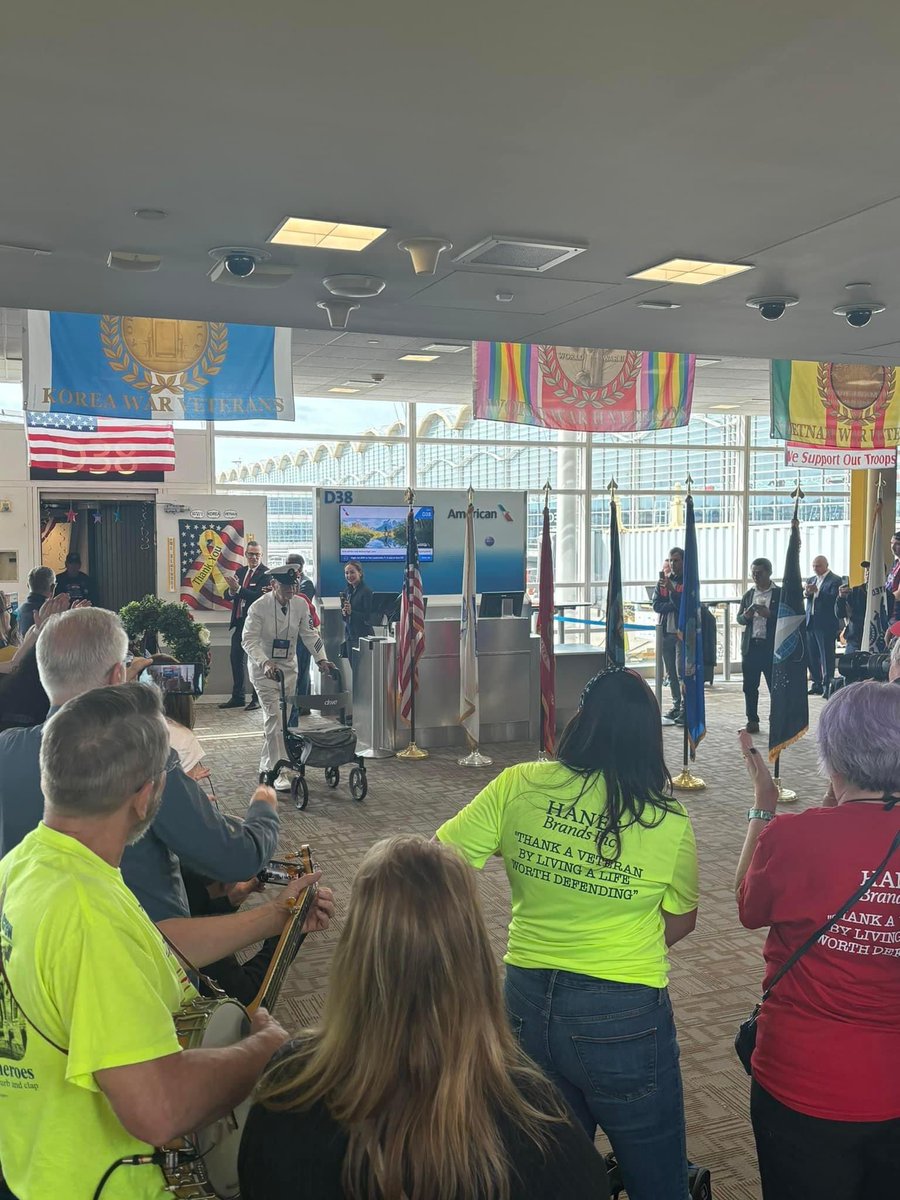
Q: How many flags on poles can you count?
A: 7